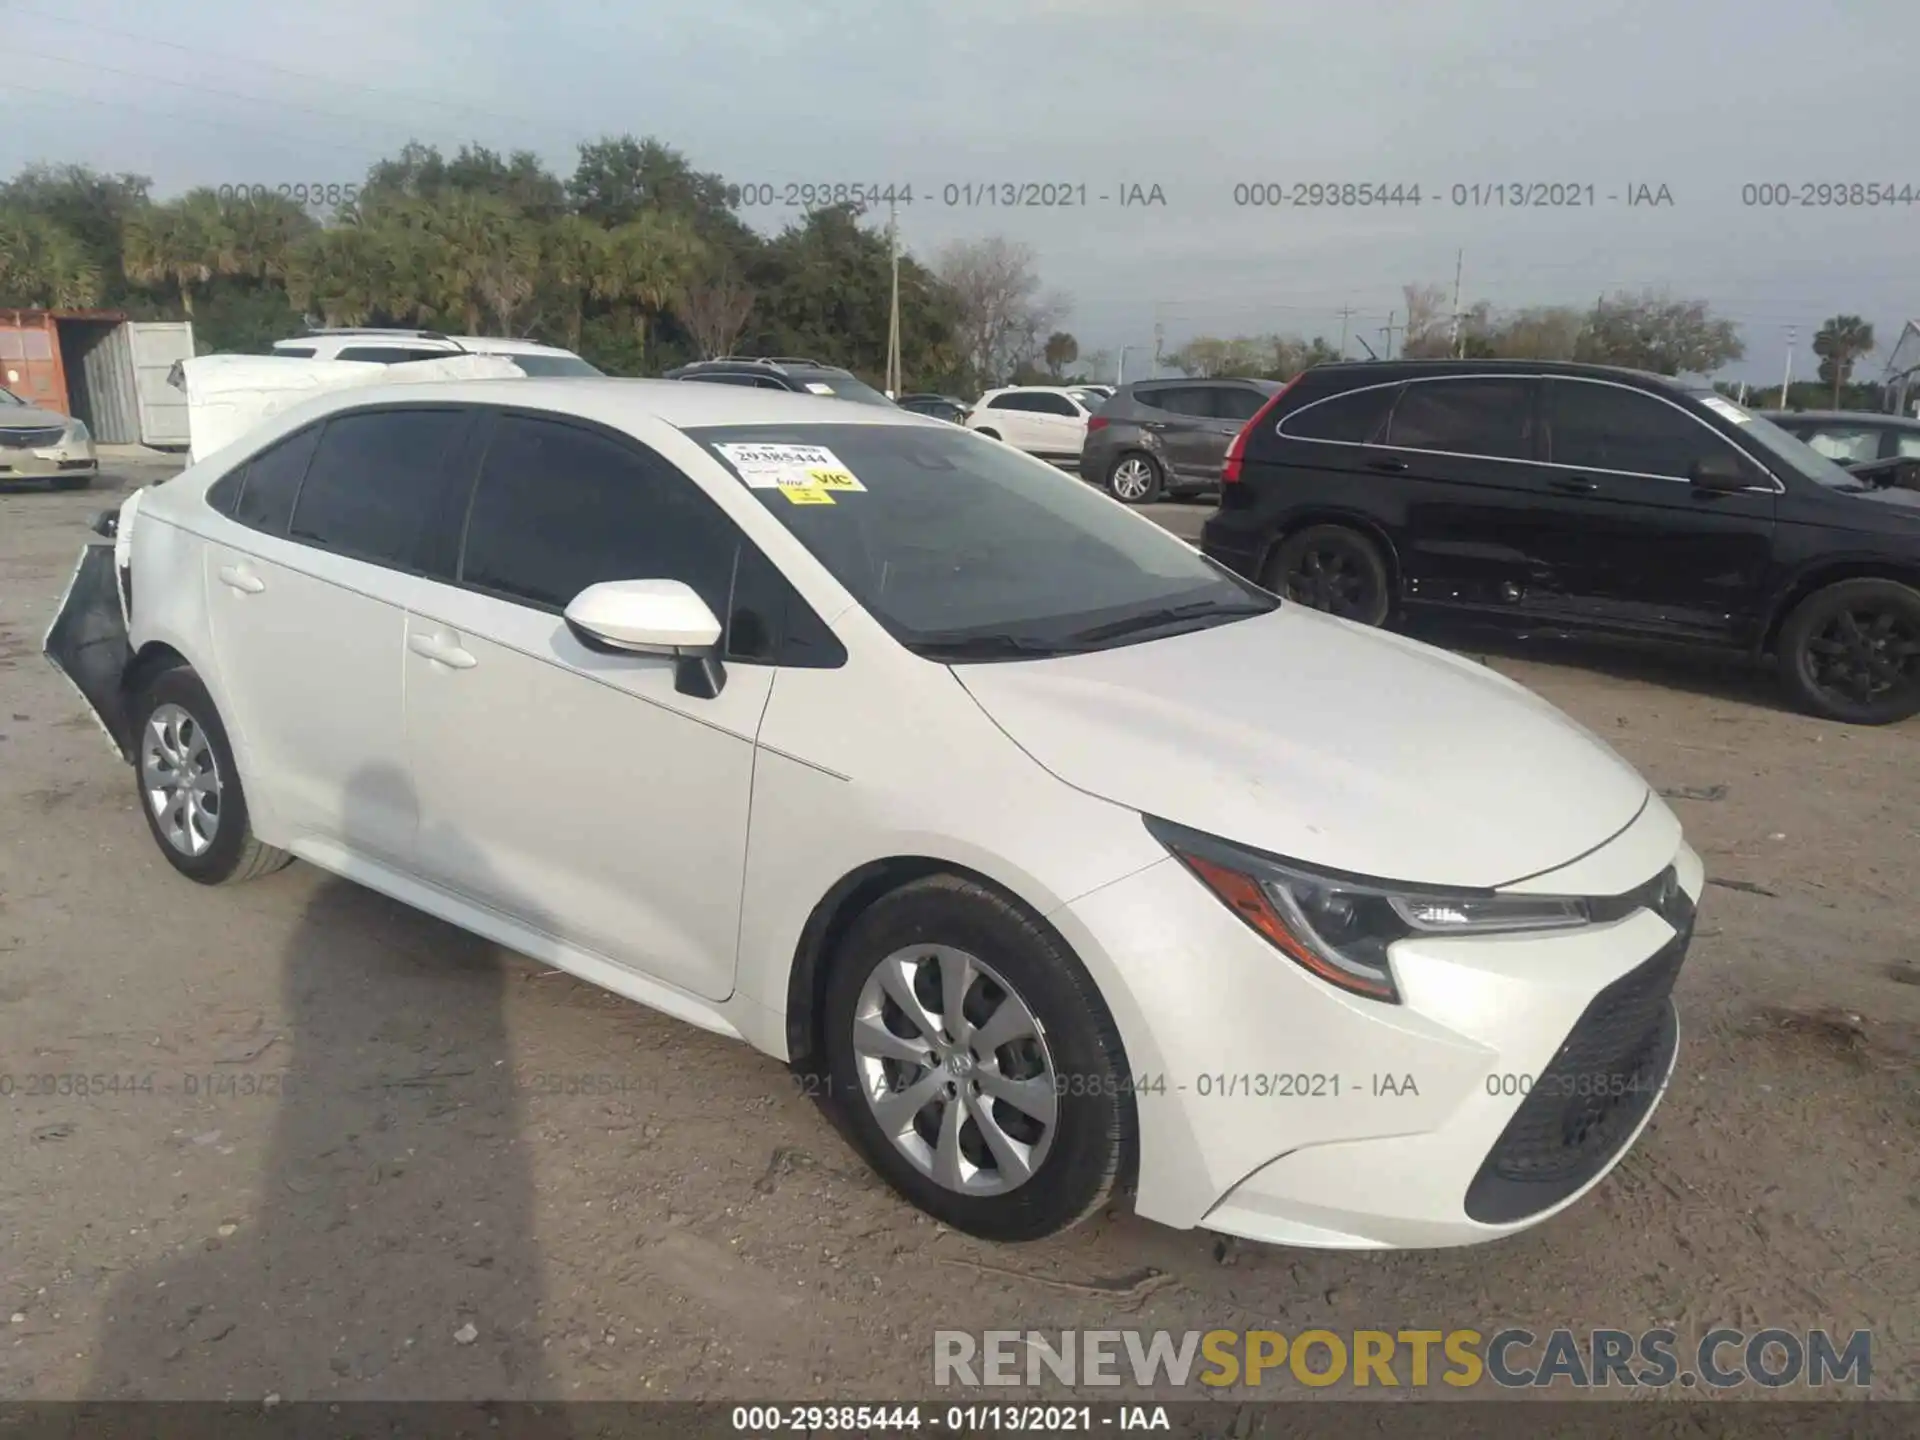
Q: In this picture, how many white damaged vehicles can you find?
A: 1